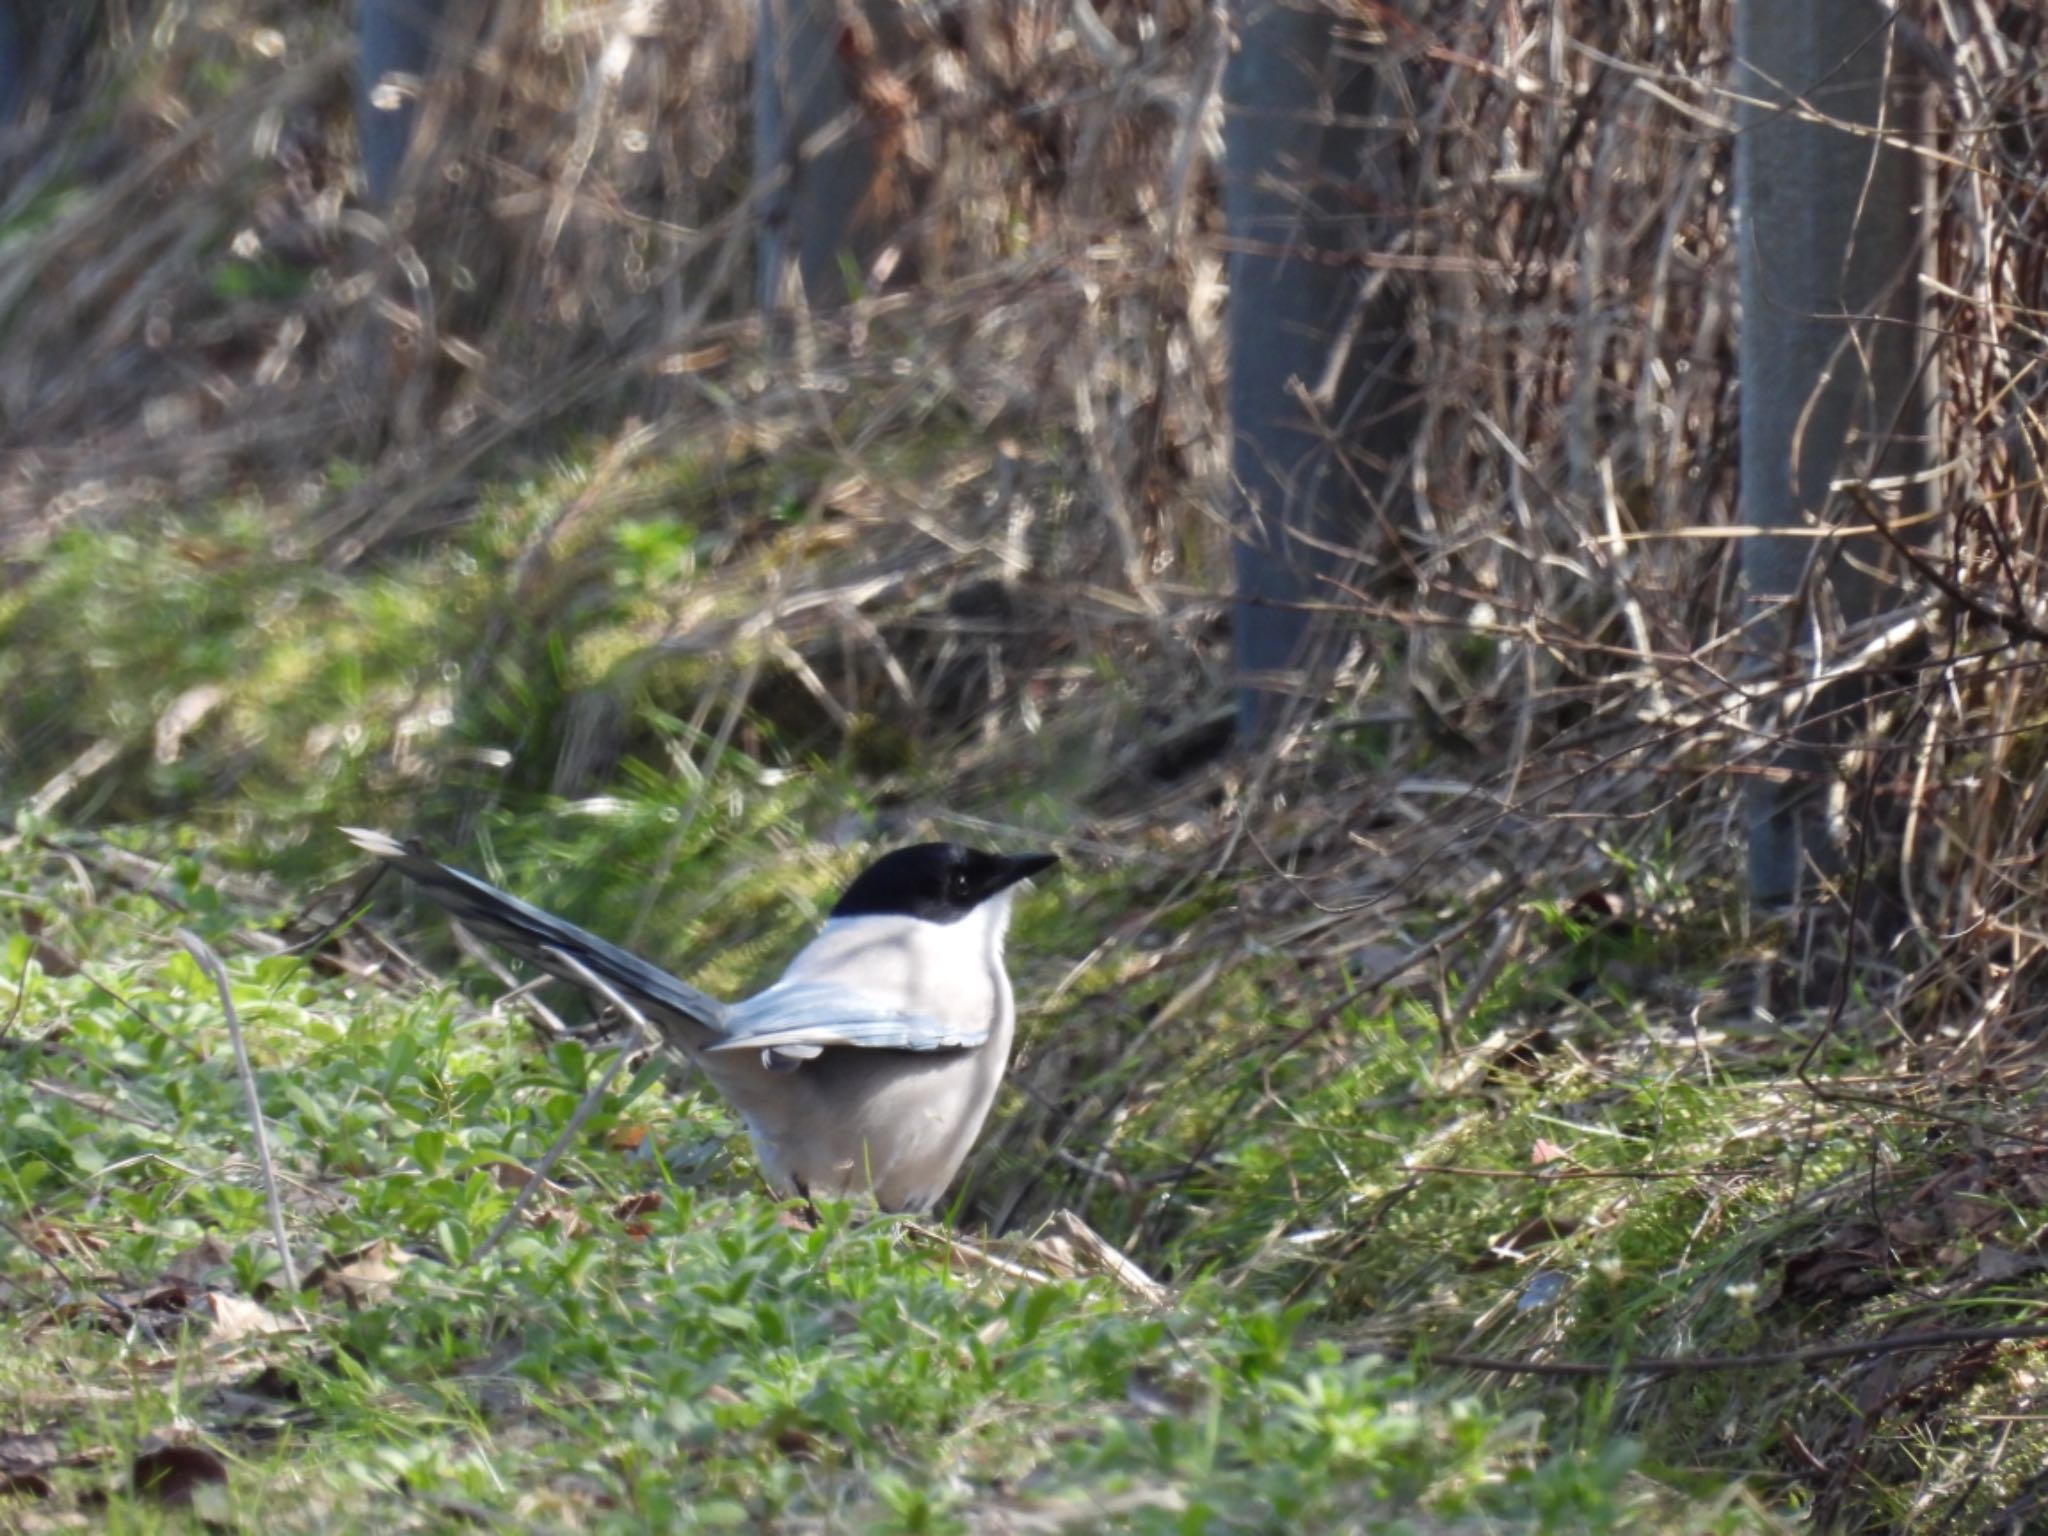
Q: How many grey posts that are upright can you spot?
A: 4